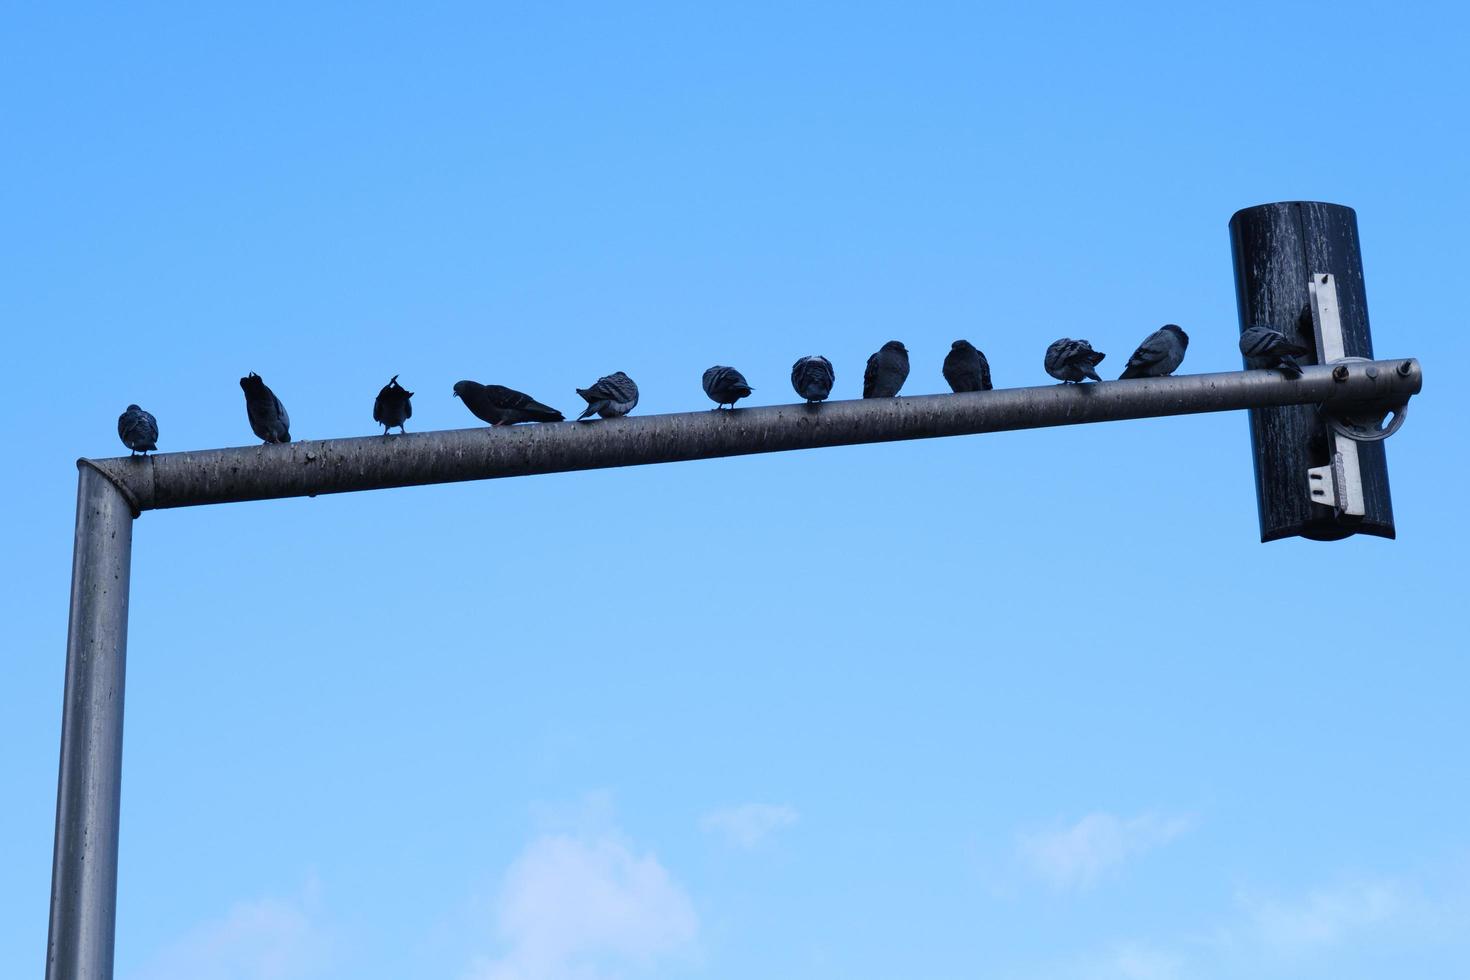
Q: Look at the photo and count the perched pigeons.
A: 12